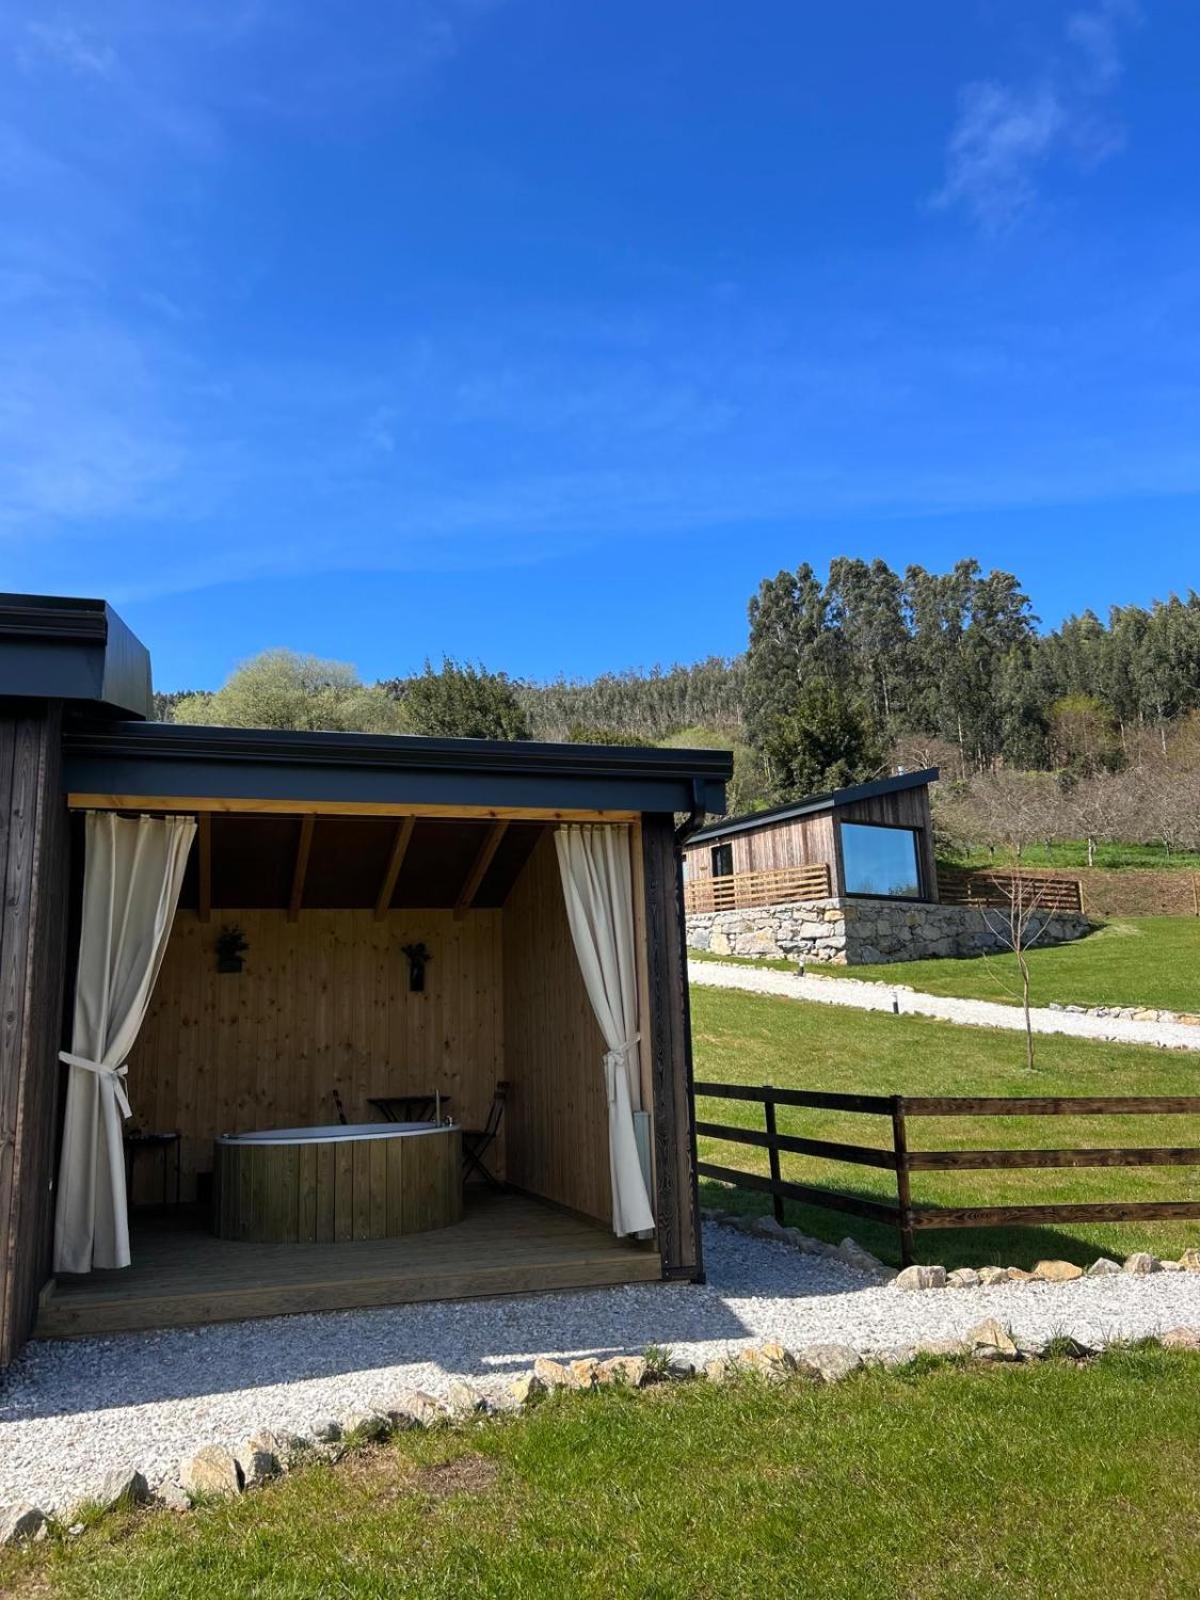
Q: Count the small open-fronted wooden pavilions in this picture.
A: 1